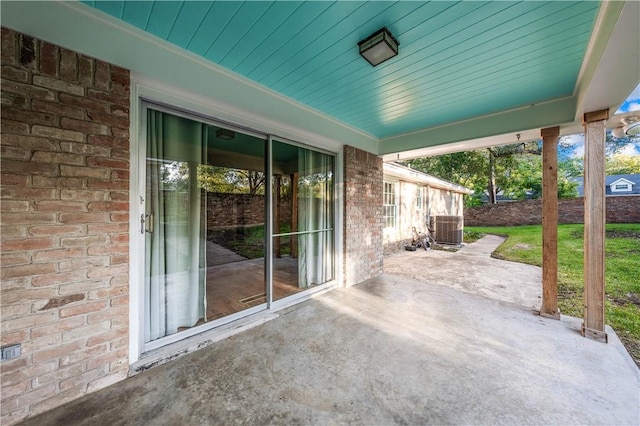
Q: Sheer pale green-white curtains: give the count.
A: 2